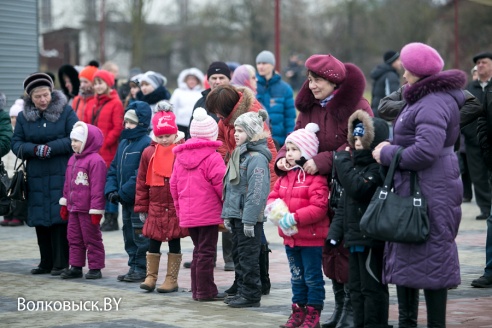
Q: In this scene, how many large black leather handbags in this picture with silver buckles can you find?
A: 1